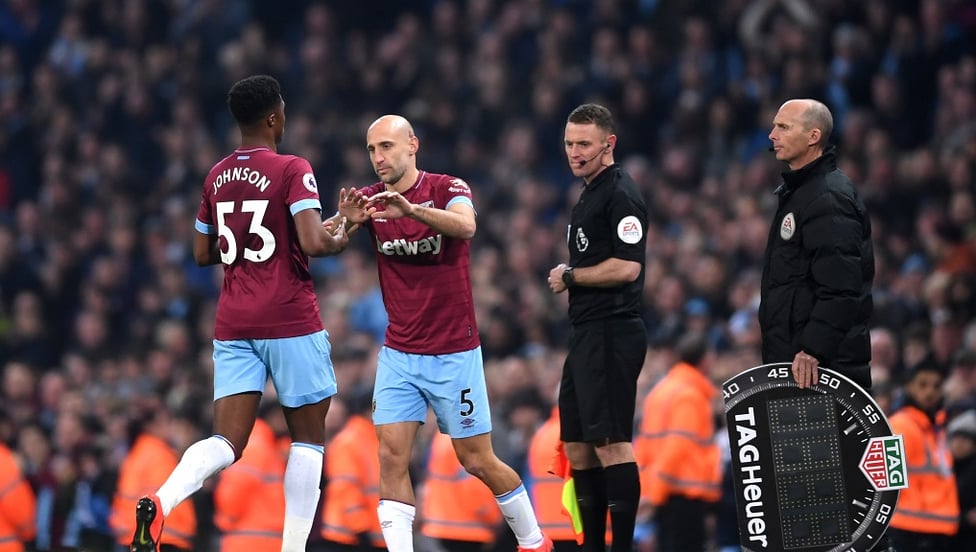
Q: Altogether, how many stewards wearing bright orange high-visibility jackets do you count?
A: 8